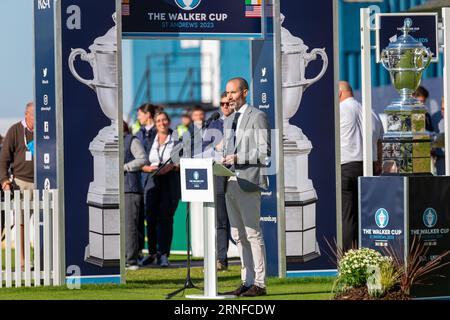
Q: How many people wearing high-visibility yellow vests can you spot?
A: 2